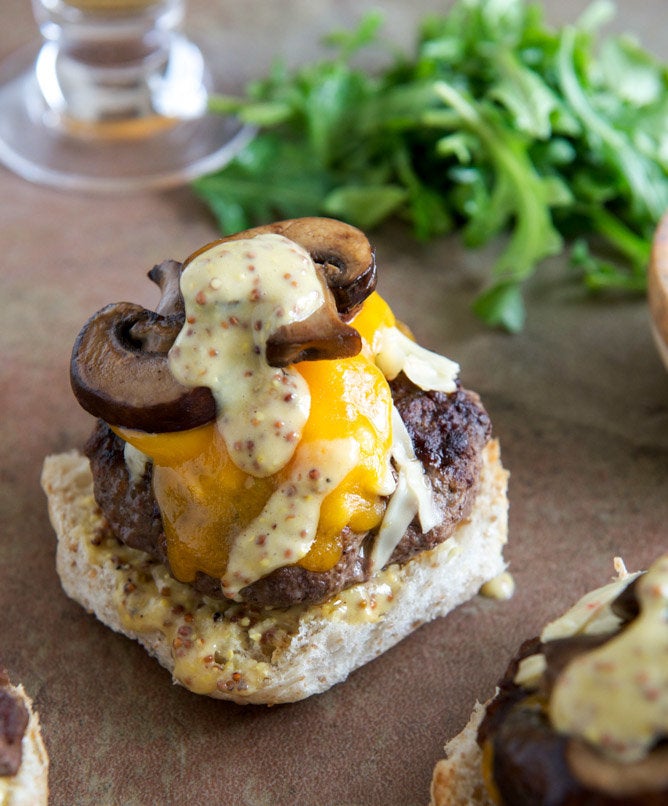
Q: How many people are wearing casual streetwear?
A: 0